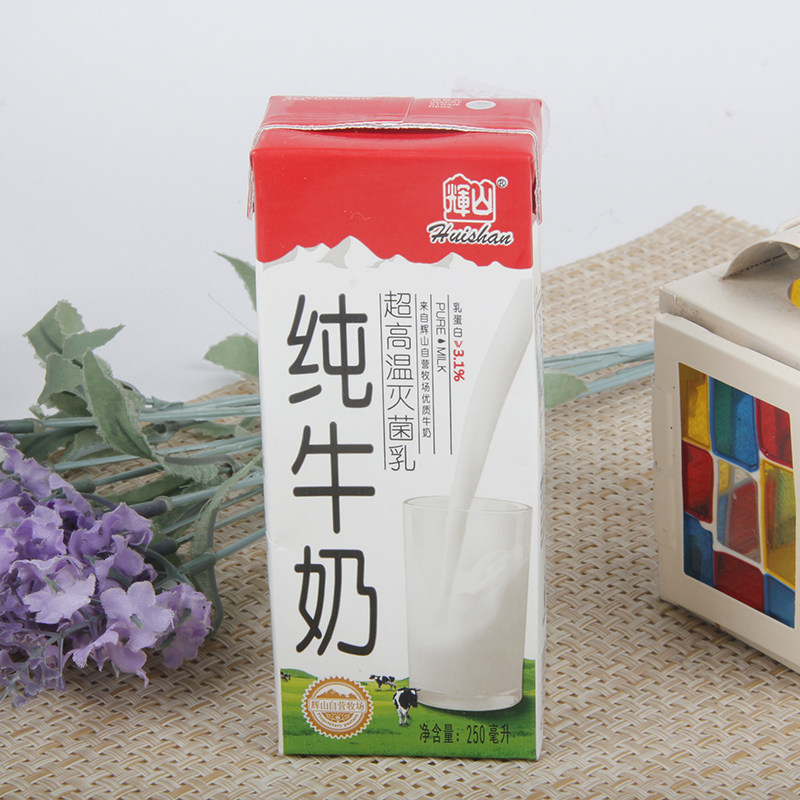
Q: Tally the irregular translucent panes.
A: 9